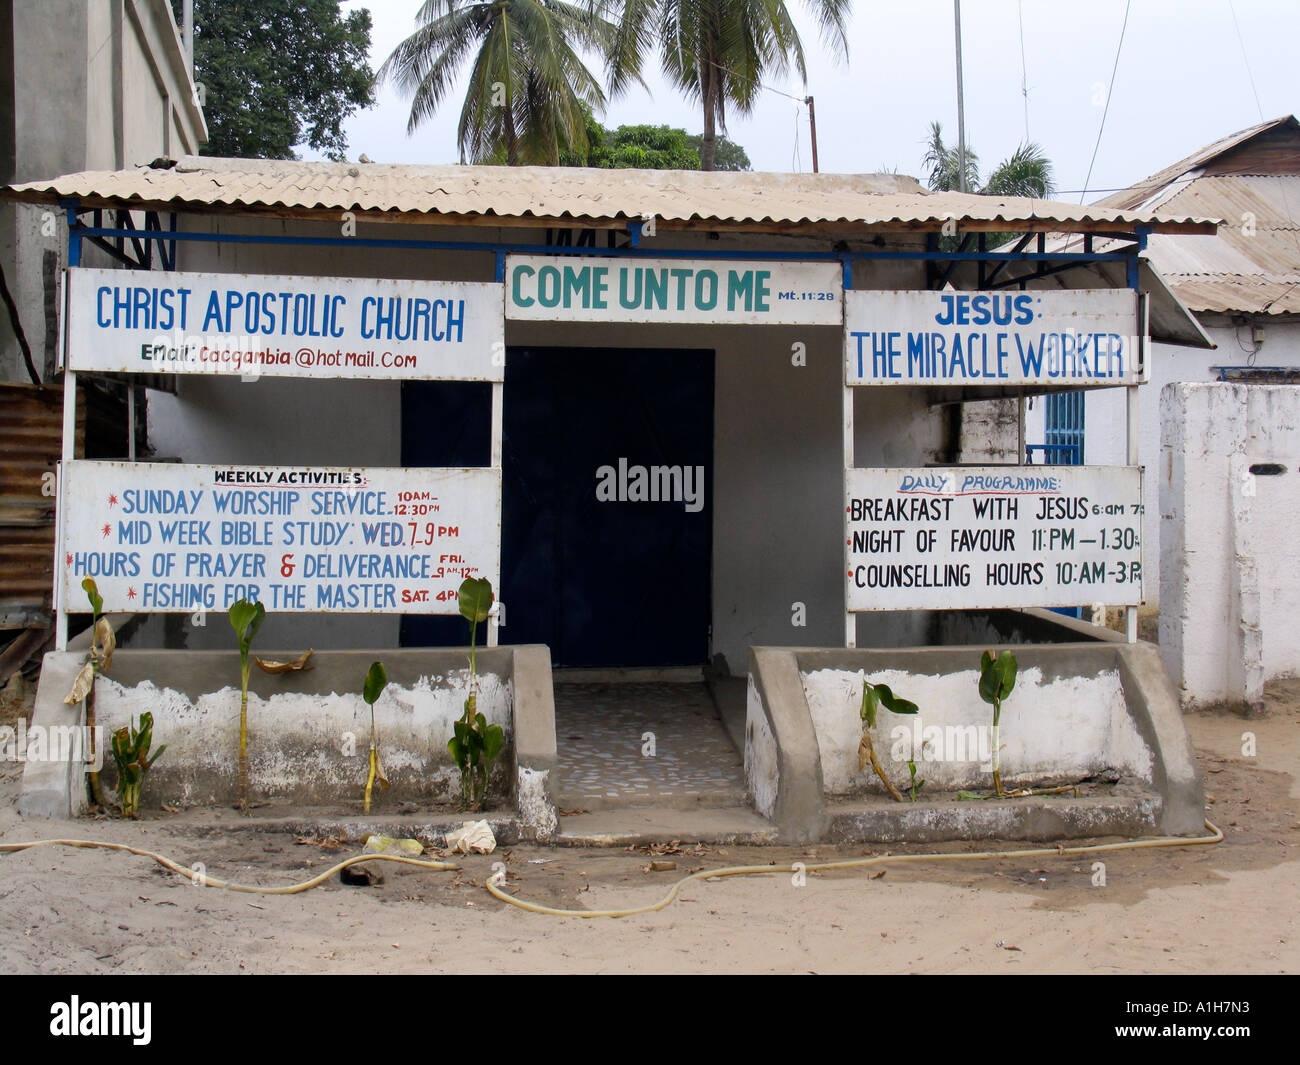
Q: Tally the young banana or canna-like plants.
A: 8